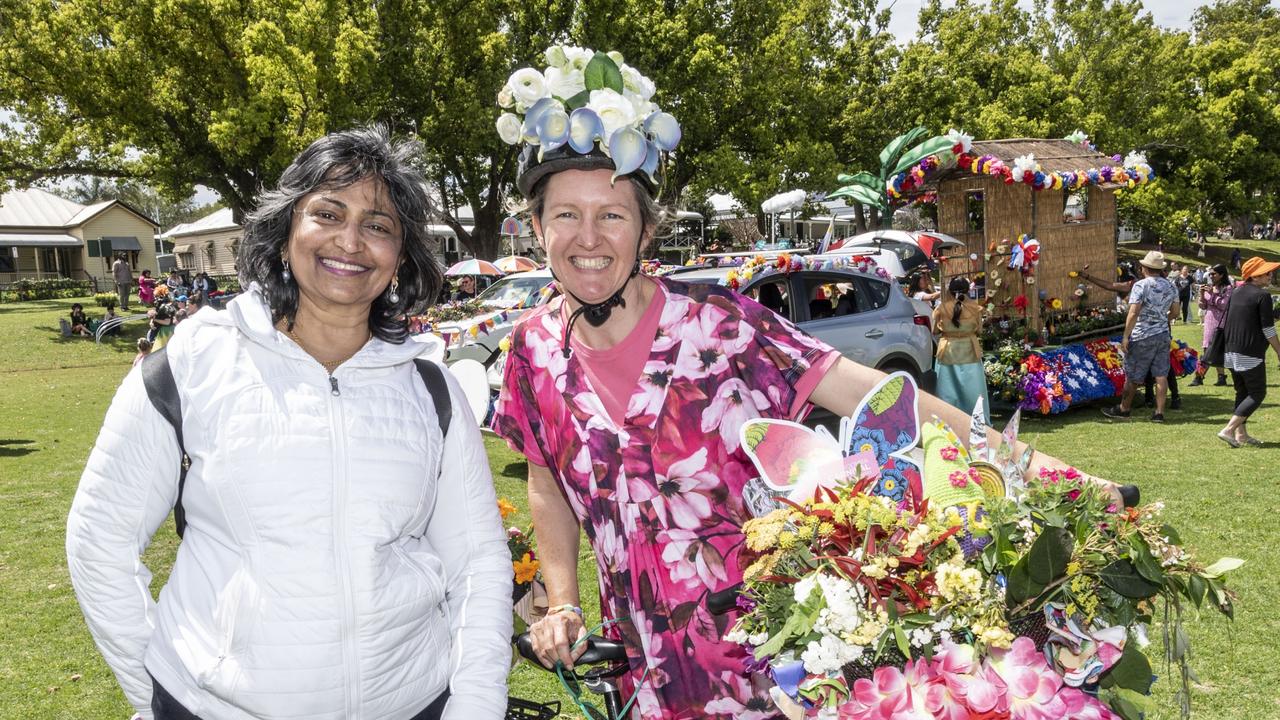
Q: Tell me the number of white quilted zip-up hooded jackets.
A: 1